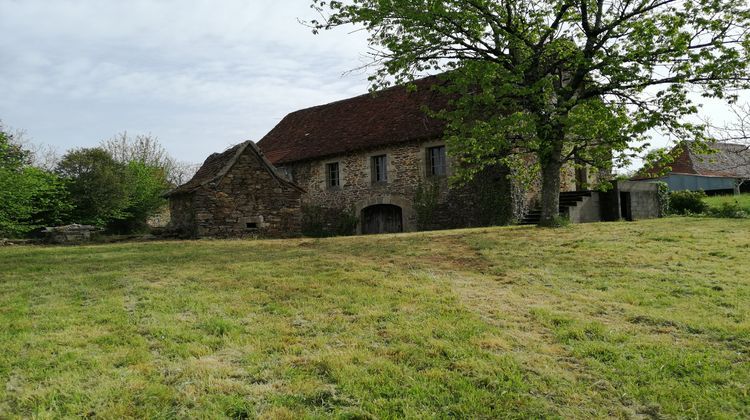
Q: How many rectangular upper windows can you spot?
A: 3